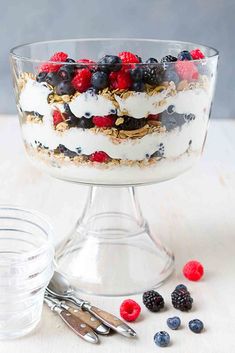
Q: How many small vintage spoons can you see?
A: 3